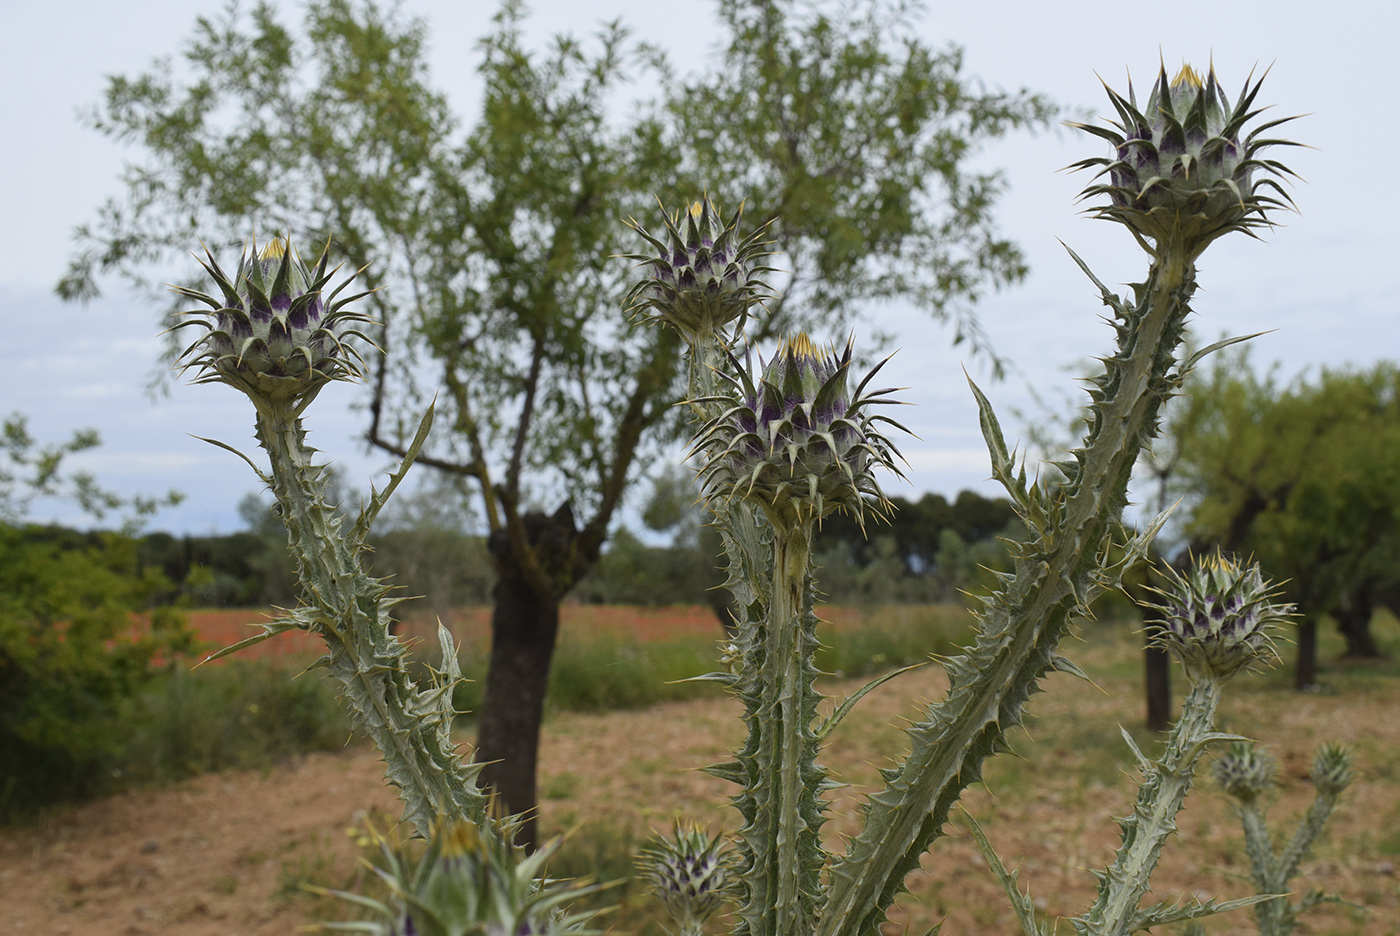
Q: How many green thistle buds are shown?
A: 9